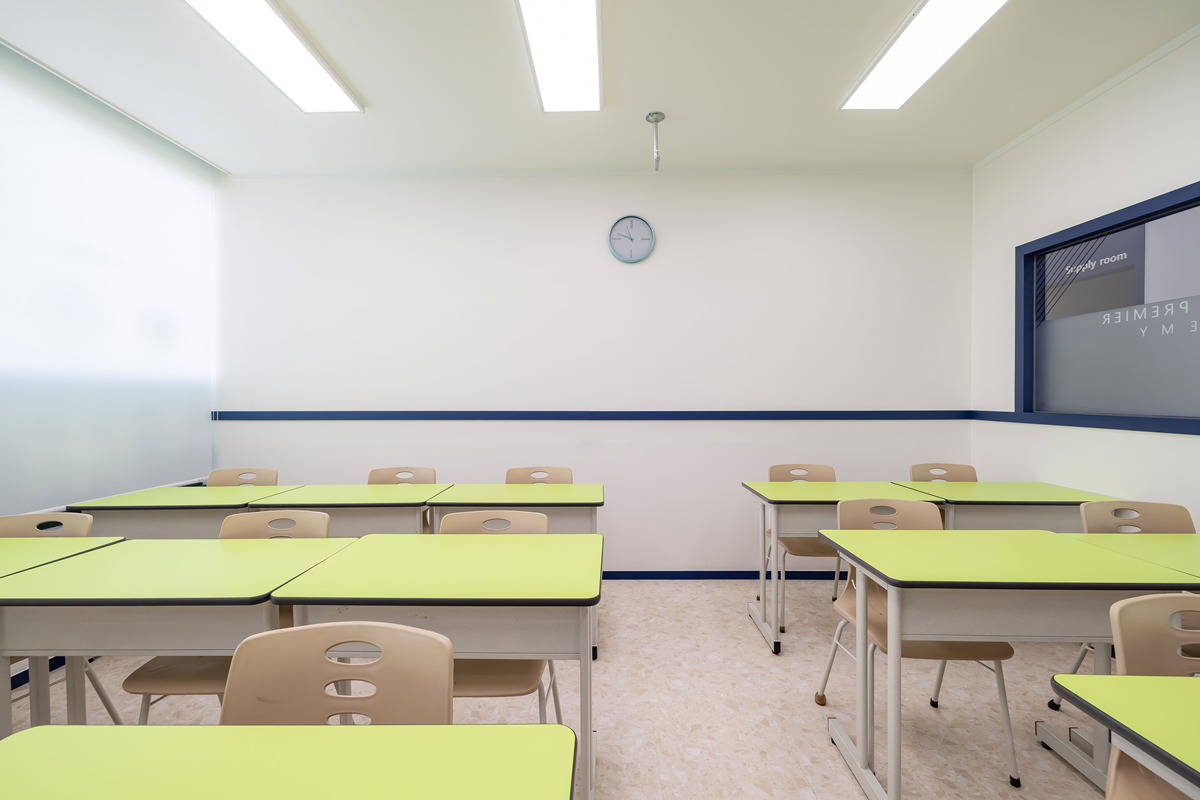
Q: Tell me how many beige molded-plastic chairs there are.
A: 12